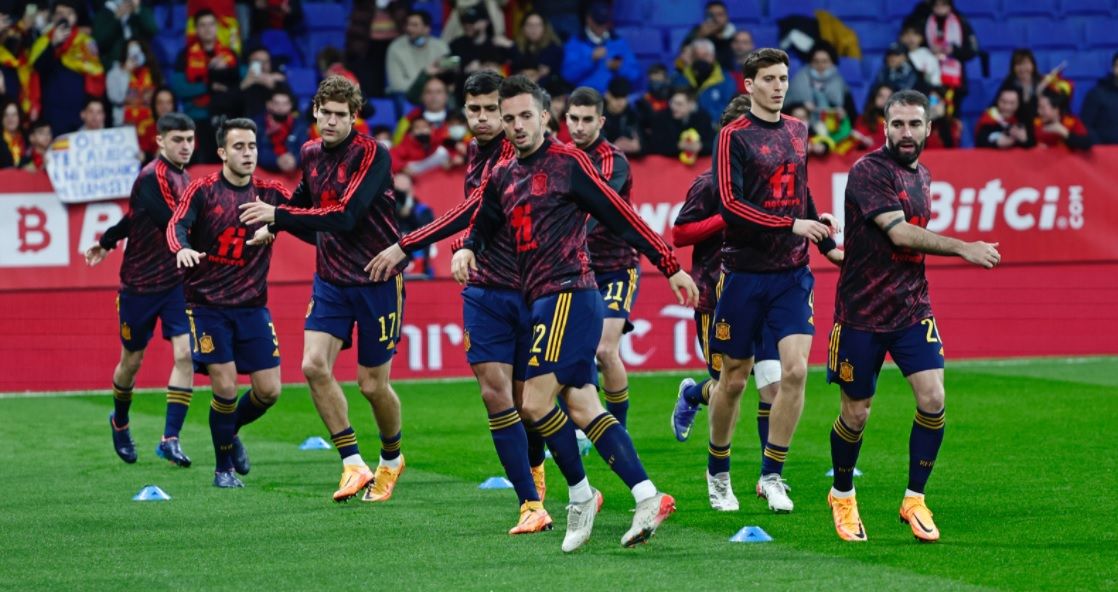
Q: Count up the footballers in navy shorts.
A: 9